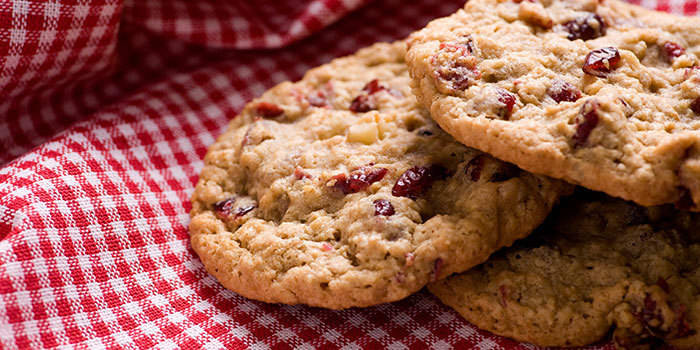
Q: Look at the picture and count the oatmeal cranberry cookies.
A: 3